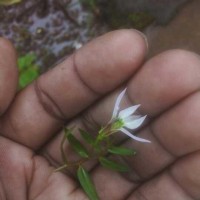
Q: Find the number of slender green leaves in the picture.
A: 5